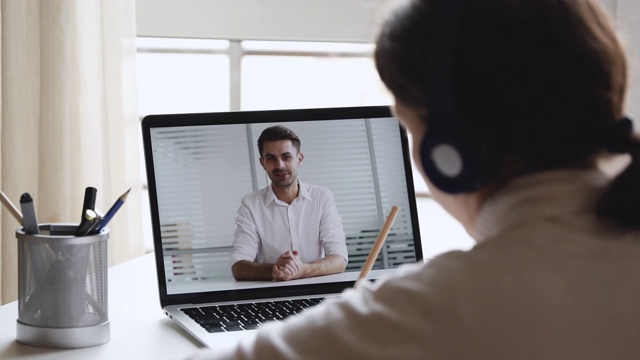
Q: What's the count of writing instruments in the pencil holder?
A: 6